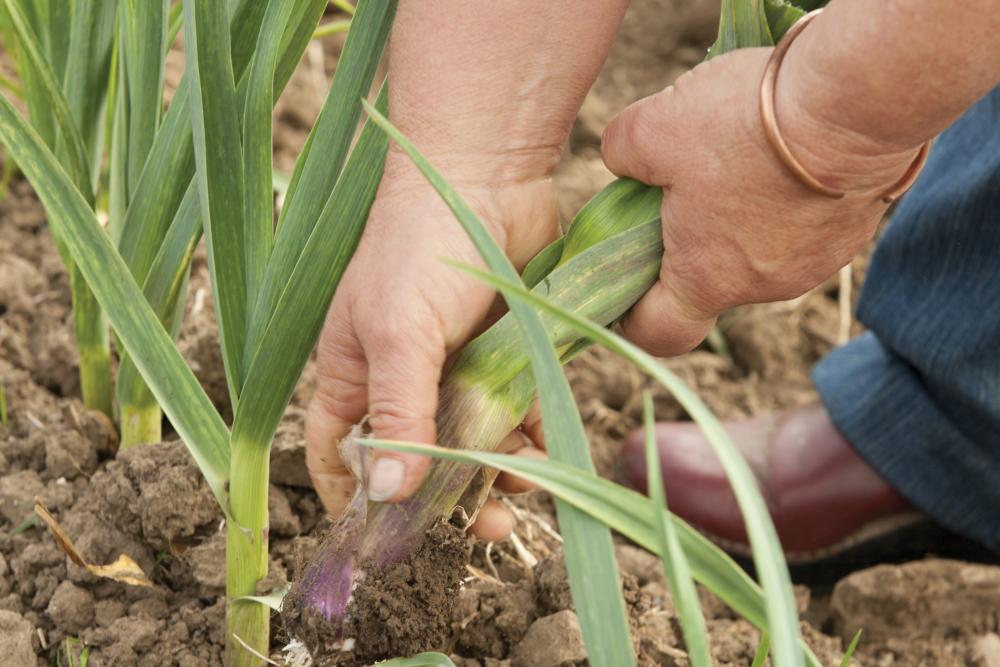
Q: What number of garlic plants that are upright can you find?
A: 3